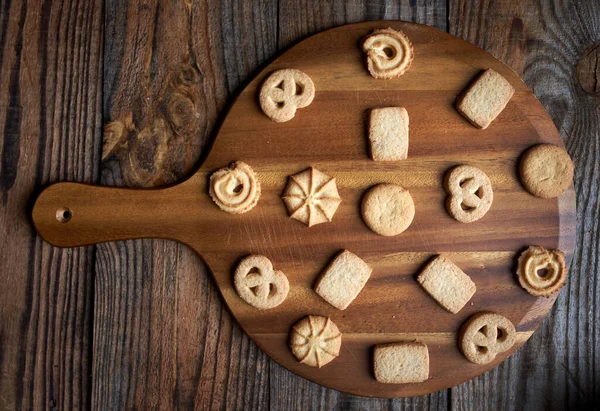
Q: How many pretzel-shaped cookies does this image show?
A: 4